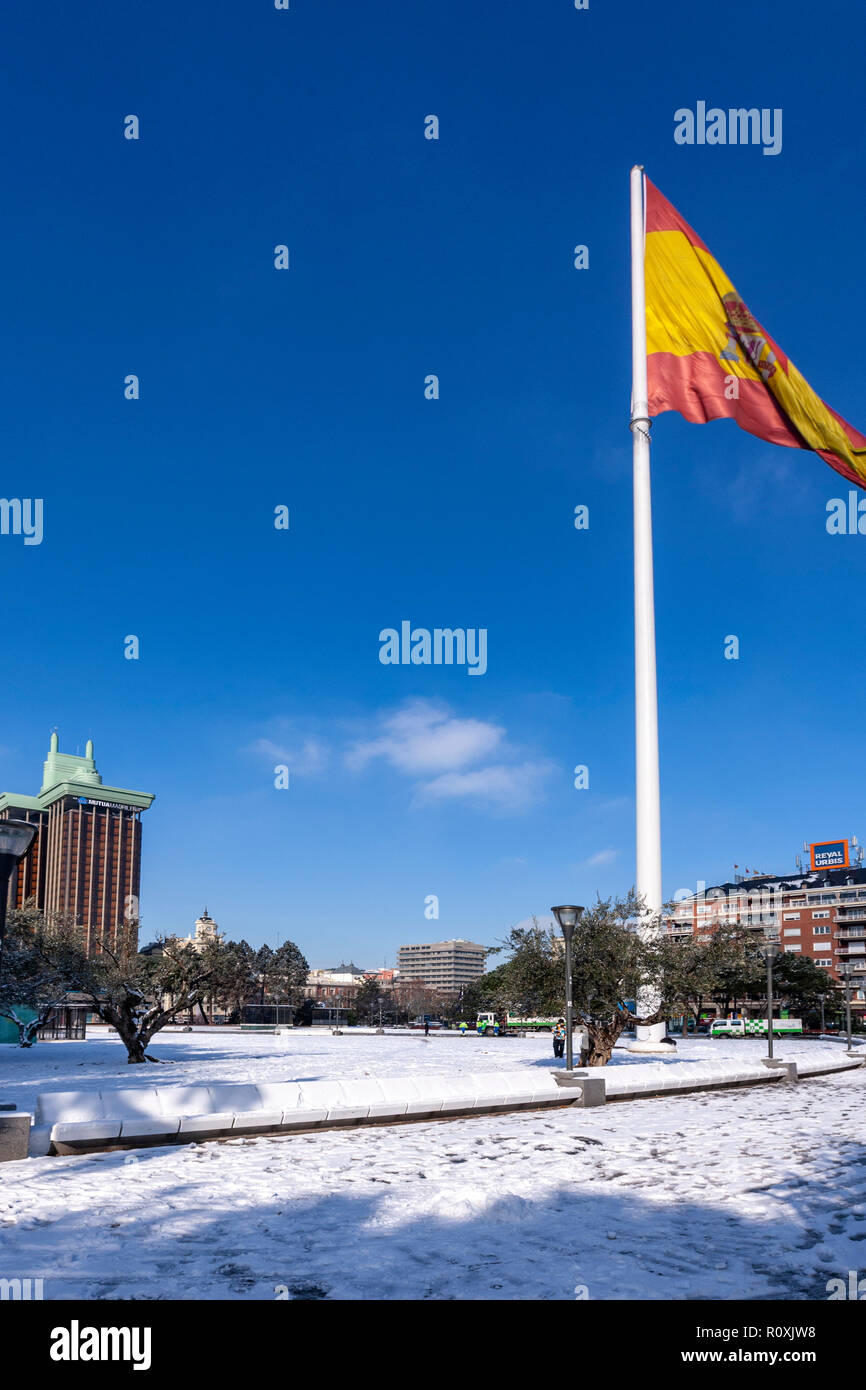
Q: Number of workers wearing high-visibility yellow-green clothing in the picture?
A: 3